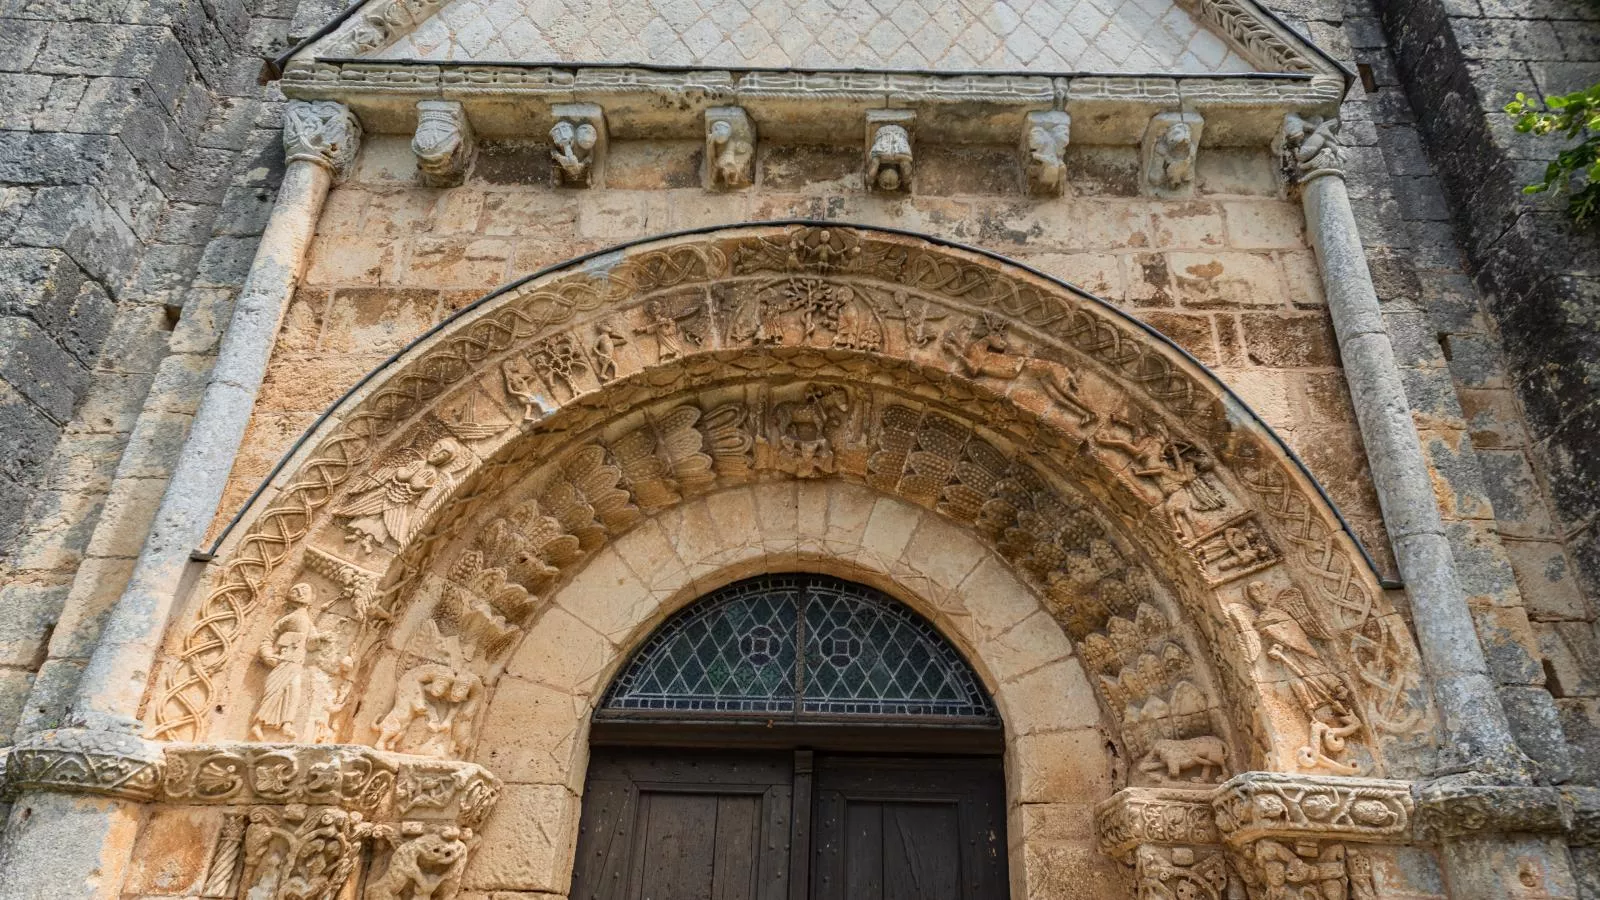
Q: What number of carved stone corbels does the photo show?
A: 6